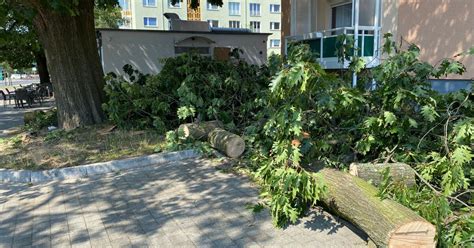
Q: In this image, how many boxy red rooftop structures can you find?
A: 0